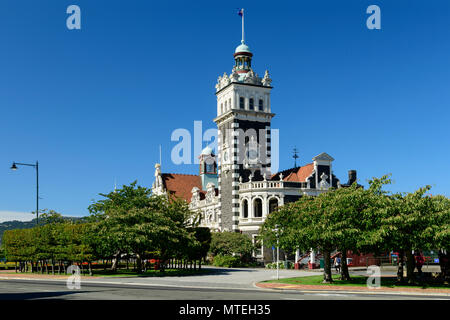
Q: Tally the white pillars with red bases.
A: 2